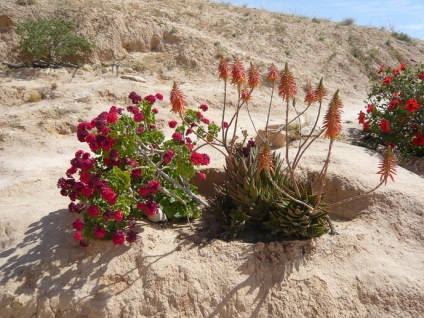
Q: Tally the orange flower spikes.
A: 12